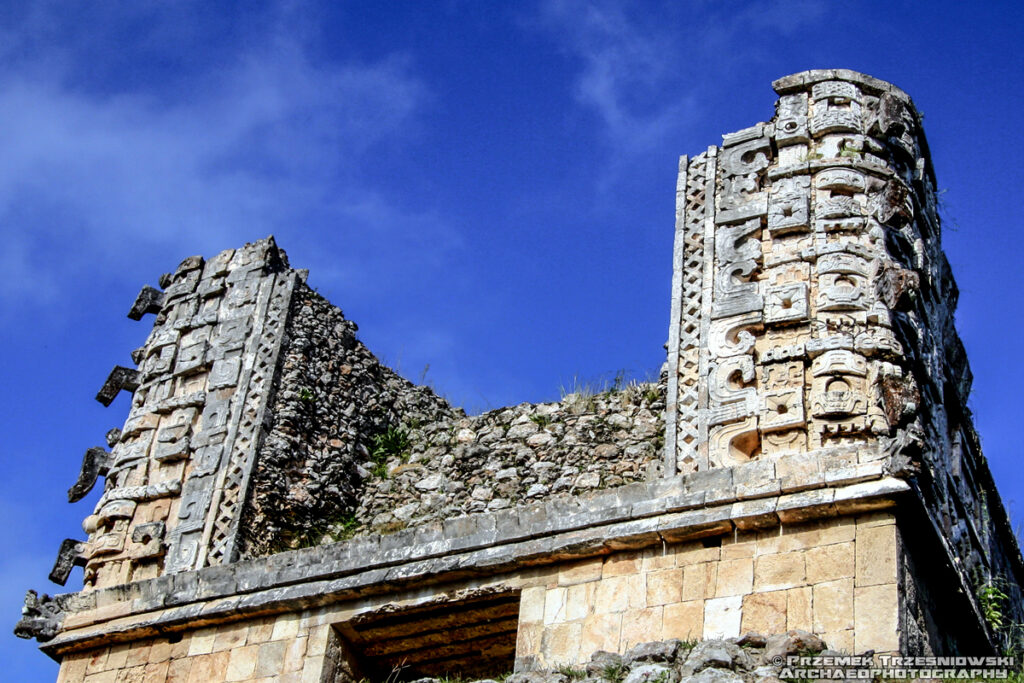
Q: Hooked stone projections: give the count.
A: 4